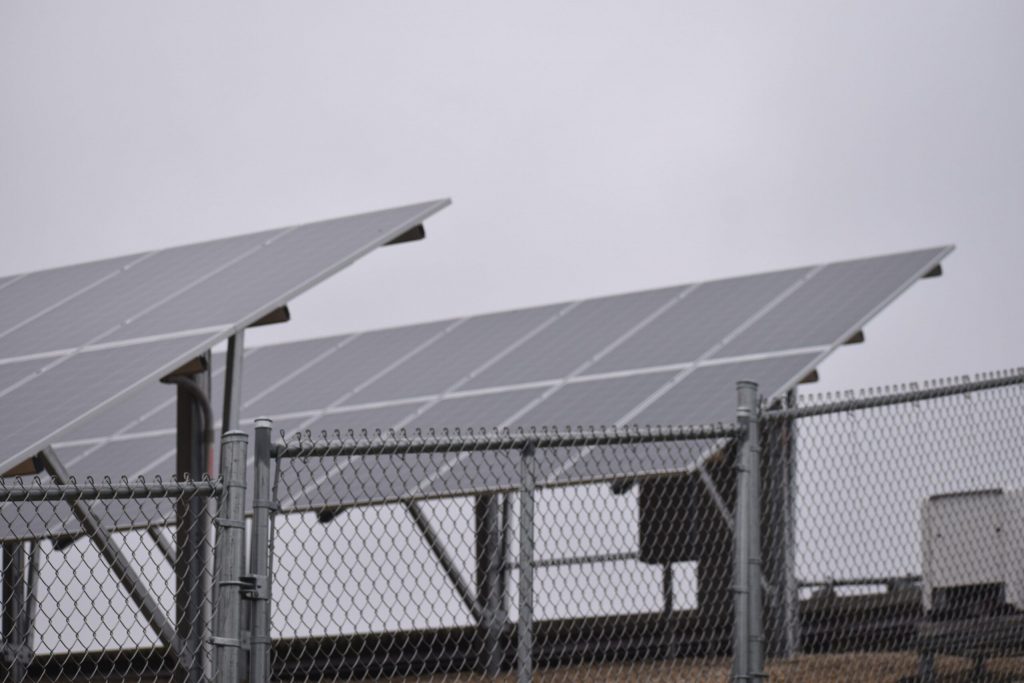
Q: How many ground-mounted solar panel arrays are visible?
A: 2